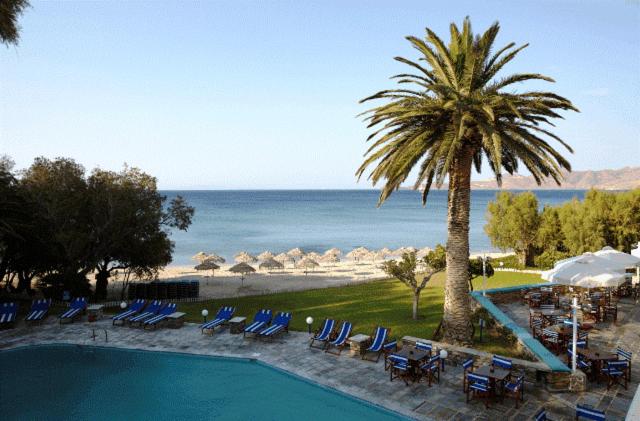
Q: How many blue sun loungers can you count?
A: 12